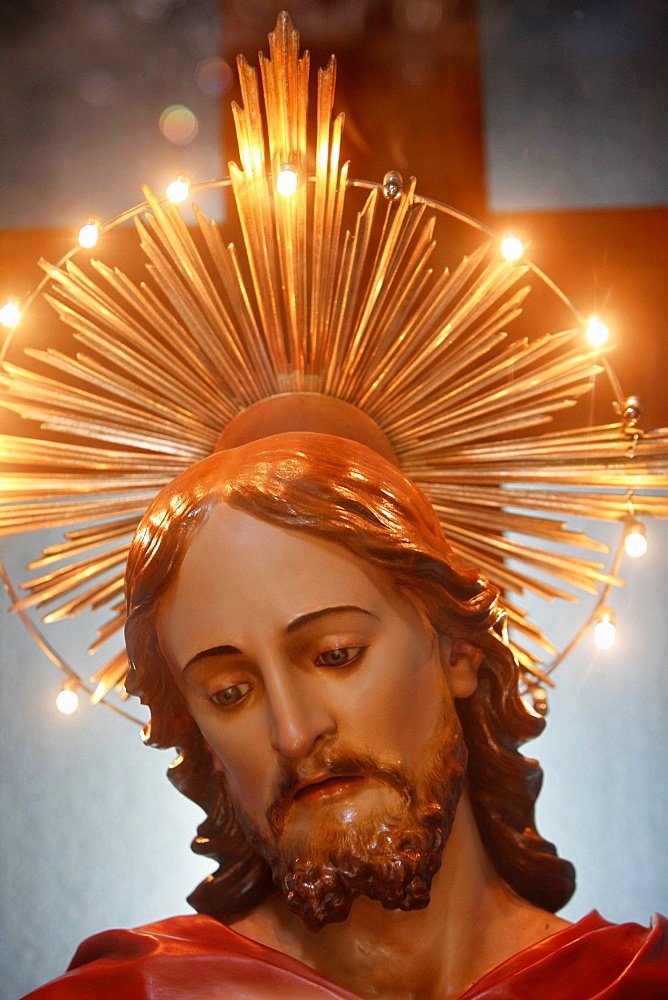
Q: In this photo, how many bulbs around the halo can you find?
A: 12